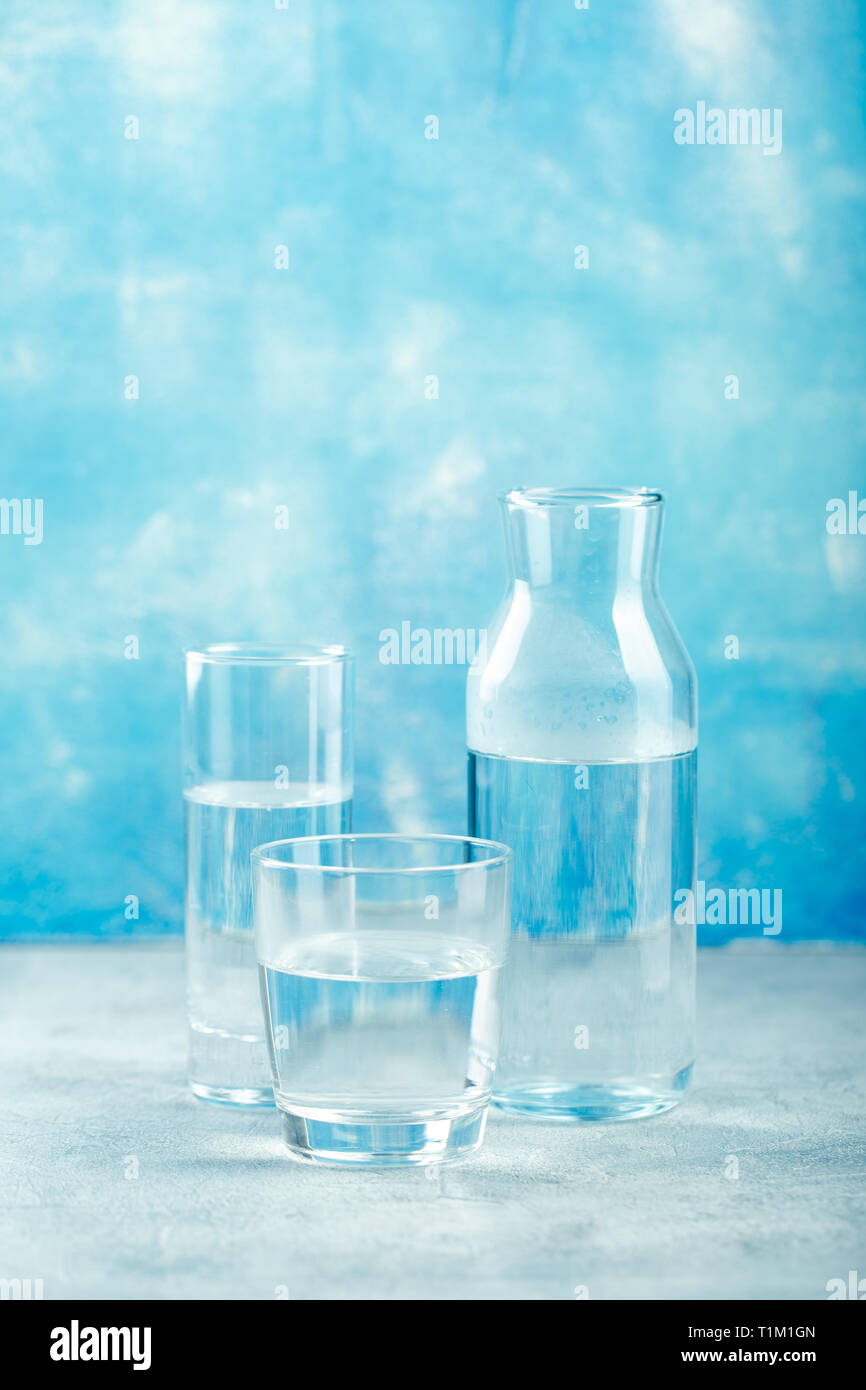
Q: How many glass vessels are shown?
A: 3